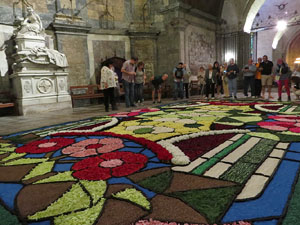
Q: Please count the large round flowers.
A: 3